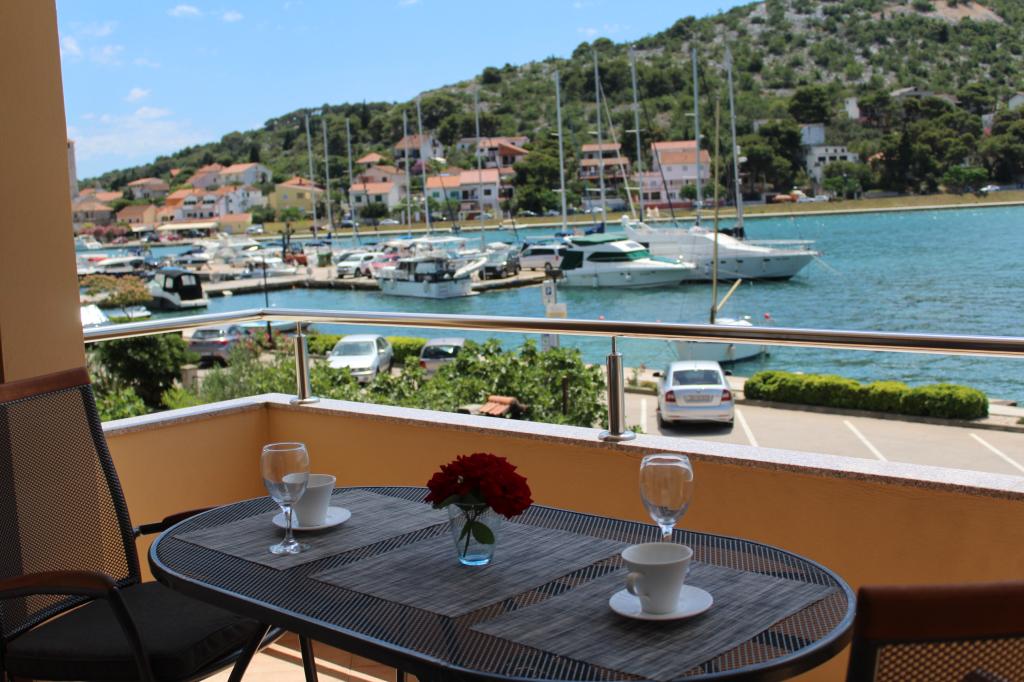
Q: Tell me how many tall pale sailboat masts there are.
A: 11